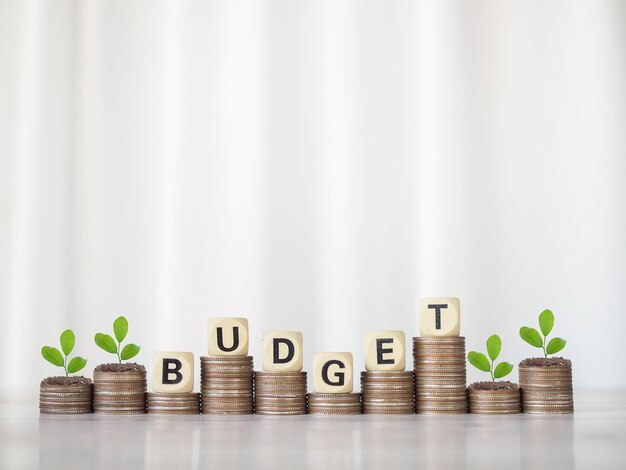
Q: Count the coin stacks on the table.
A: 10